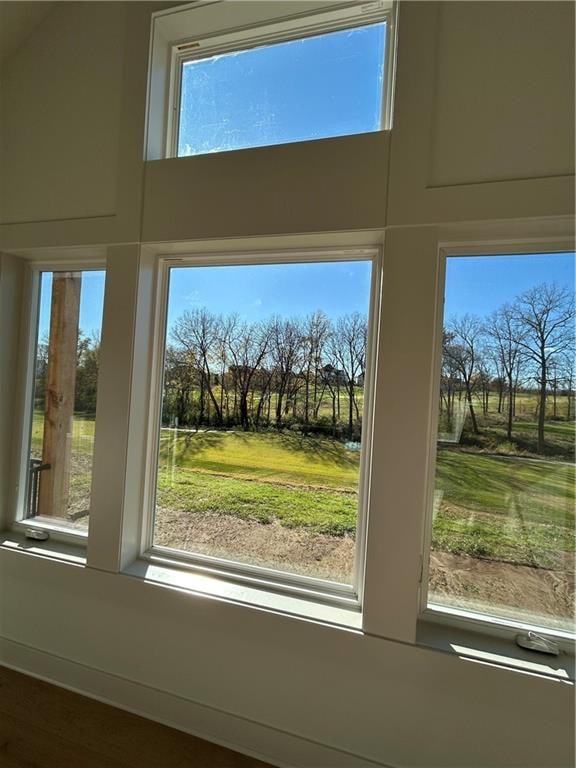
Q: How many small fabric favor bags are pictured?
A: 0